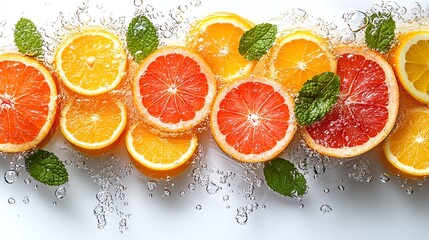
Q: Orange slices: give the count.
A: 7